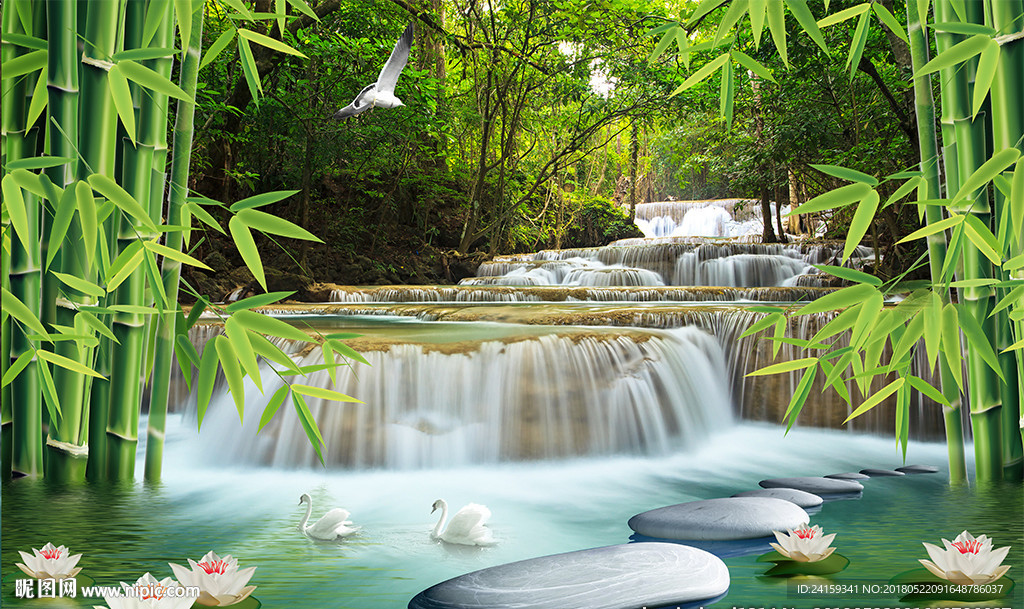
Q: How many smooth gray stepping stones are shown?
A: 7